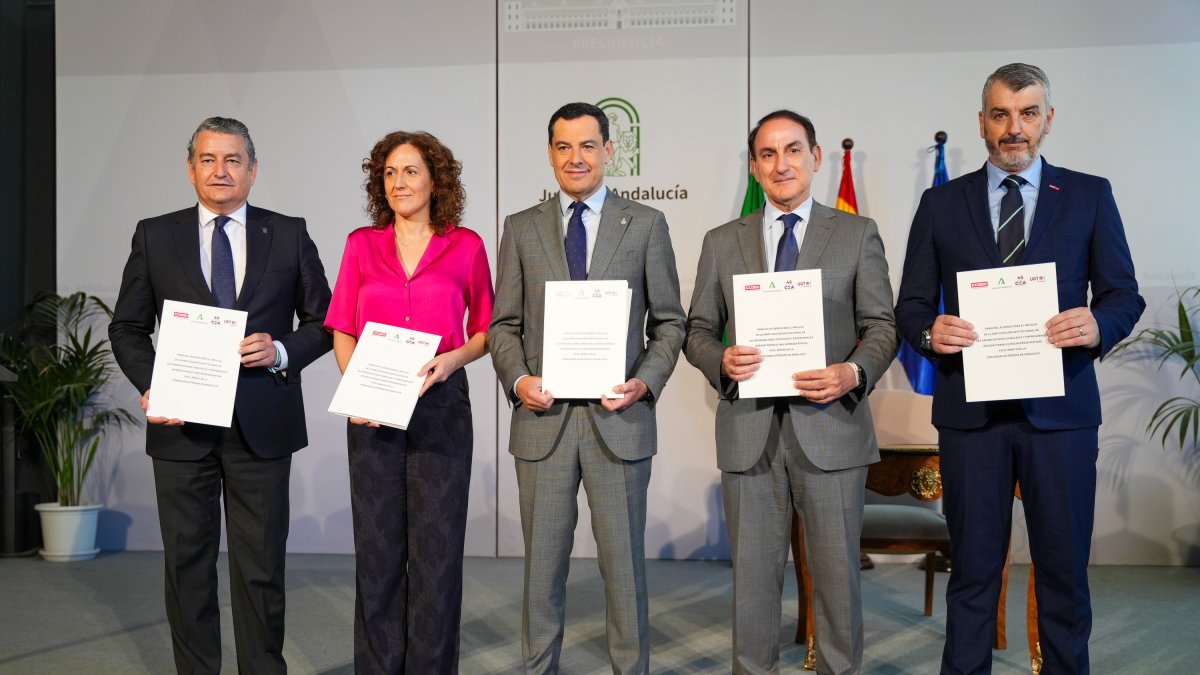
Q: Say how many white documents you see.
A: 5